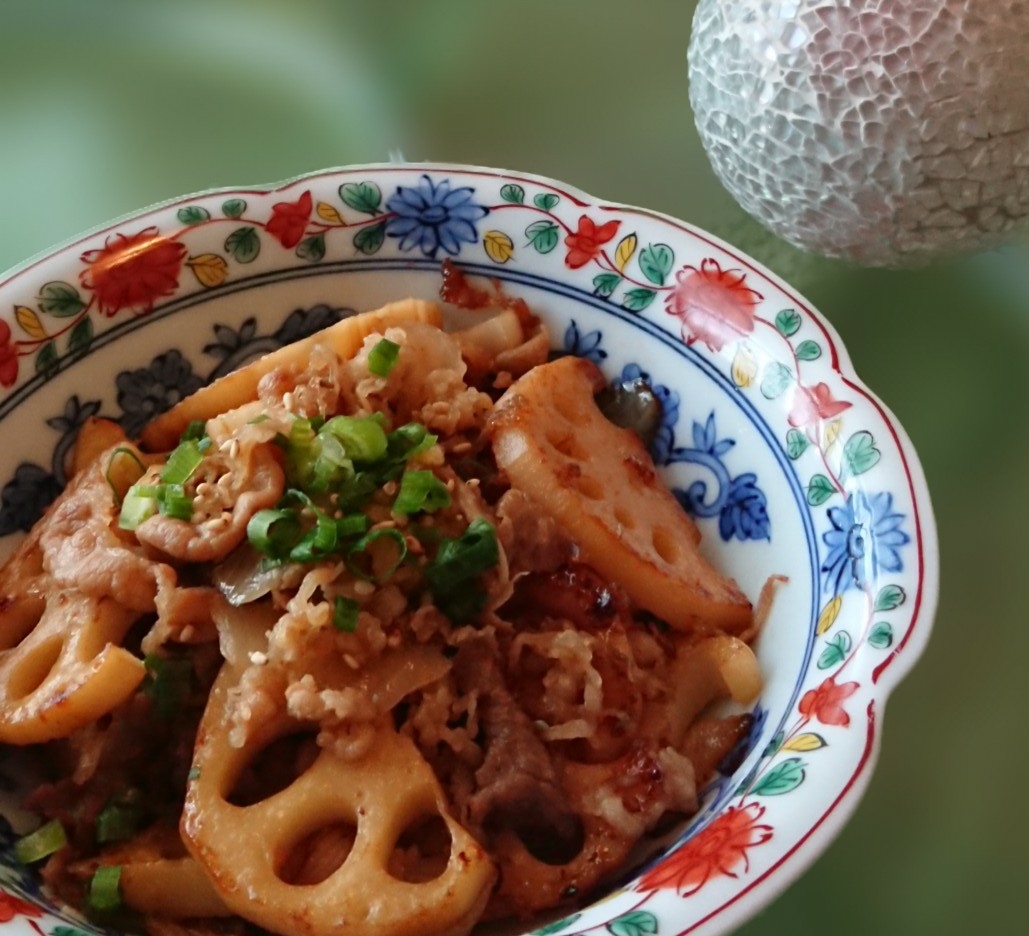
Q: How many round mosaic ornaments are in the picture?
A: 1